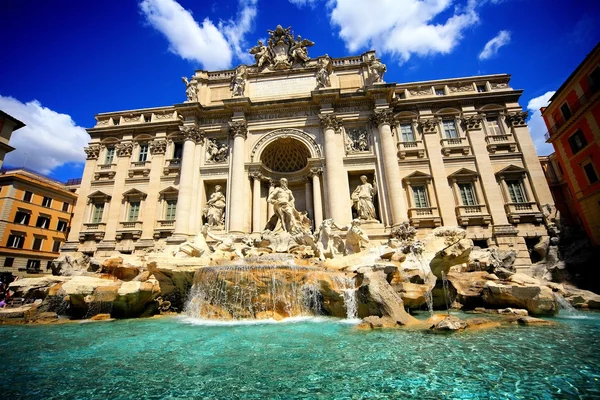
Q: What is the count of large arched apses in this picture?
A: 1